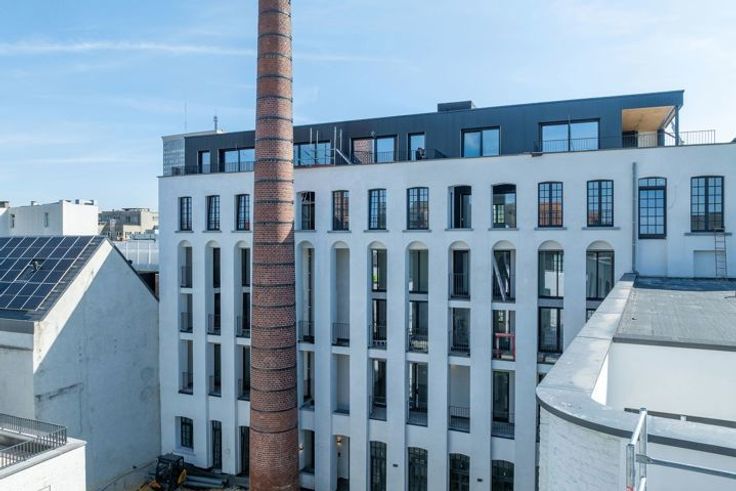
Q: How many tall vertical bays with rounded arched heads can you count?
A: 11